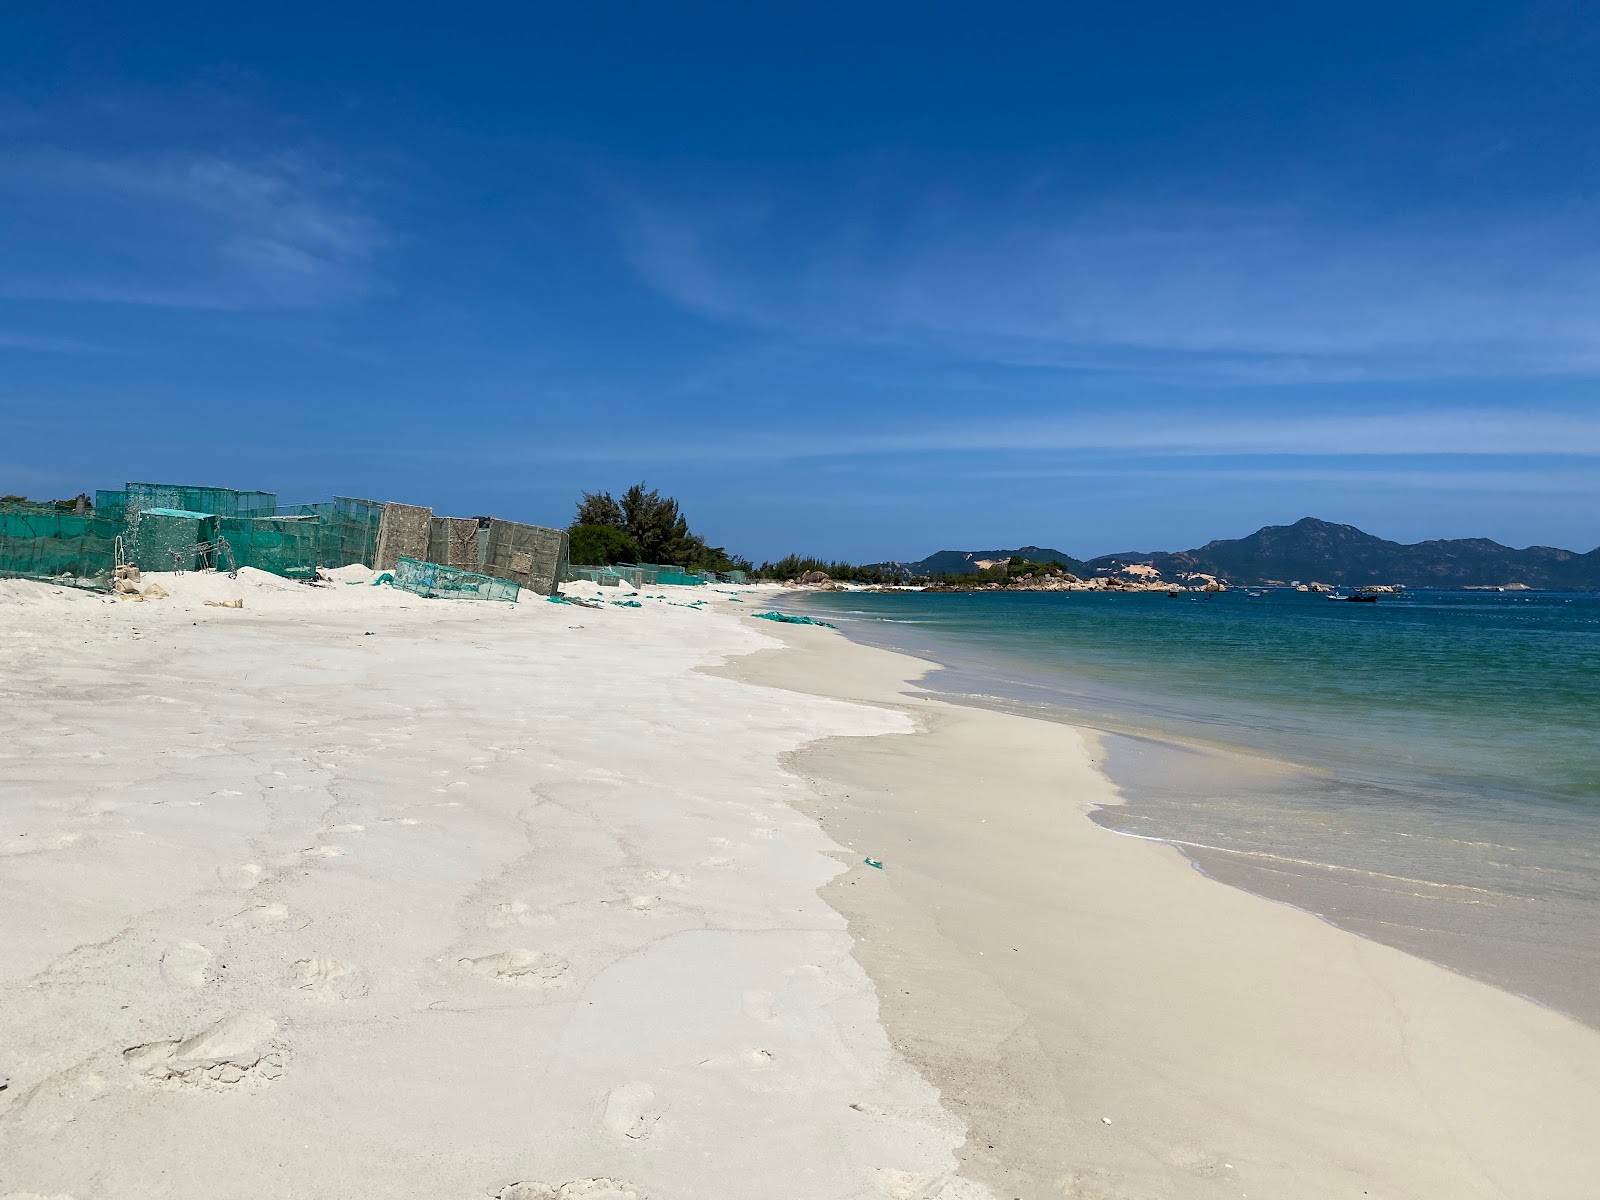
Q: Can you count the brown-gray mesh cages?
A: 3